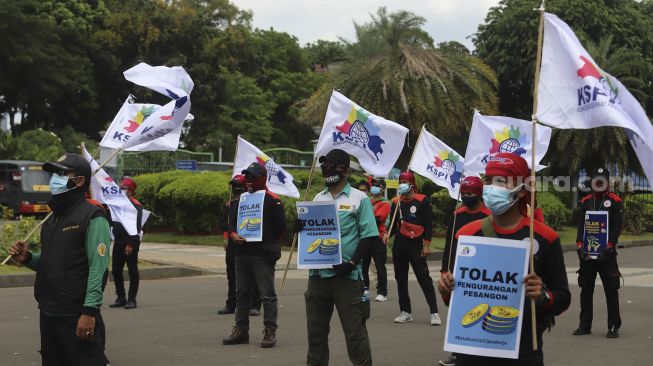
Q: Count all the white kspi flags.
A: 8